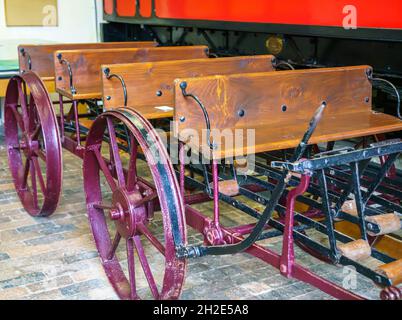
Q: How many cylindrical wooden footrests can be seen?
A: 5